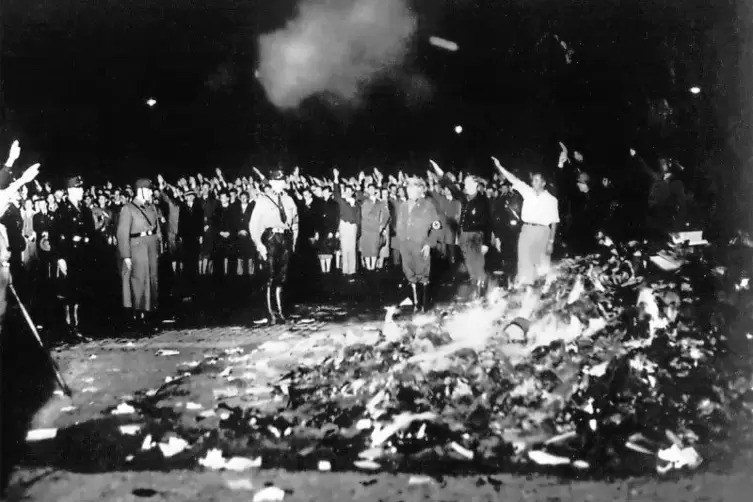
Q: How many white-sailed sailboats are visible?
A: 0